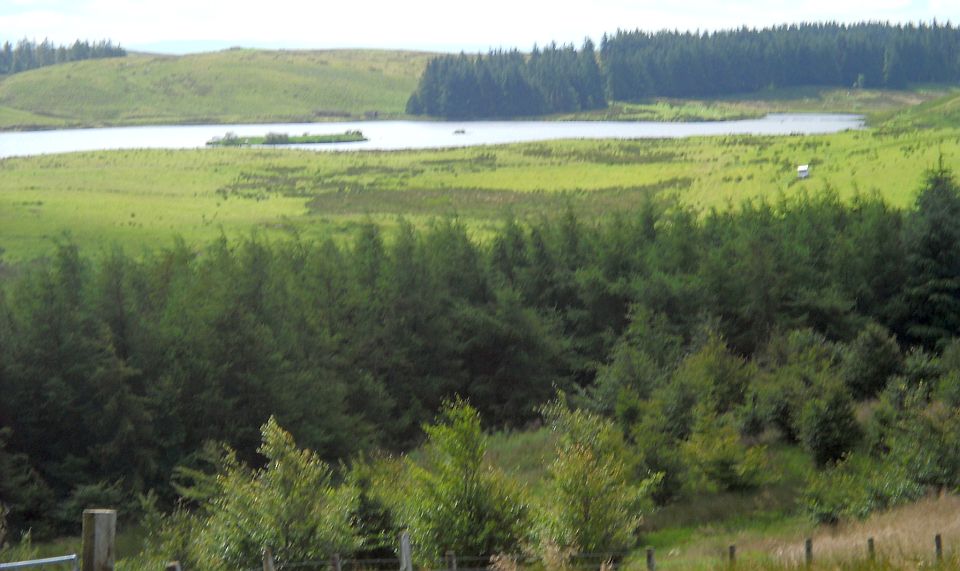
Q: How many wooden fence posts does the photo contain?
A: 11